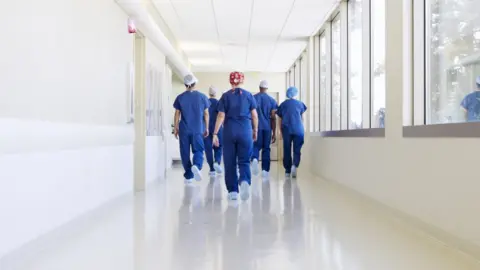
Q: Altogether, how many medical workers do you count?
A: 5